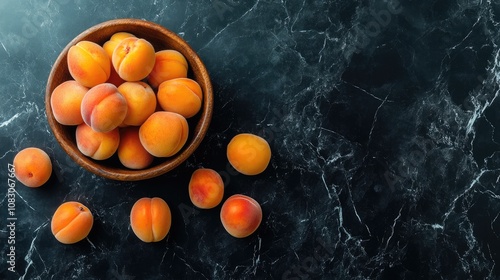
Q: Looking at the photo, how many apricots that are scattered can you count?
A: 6